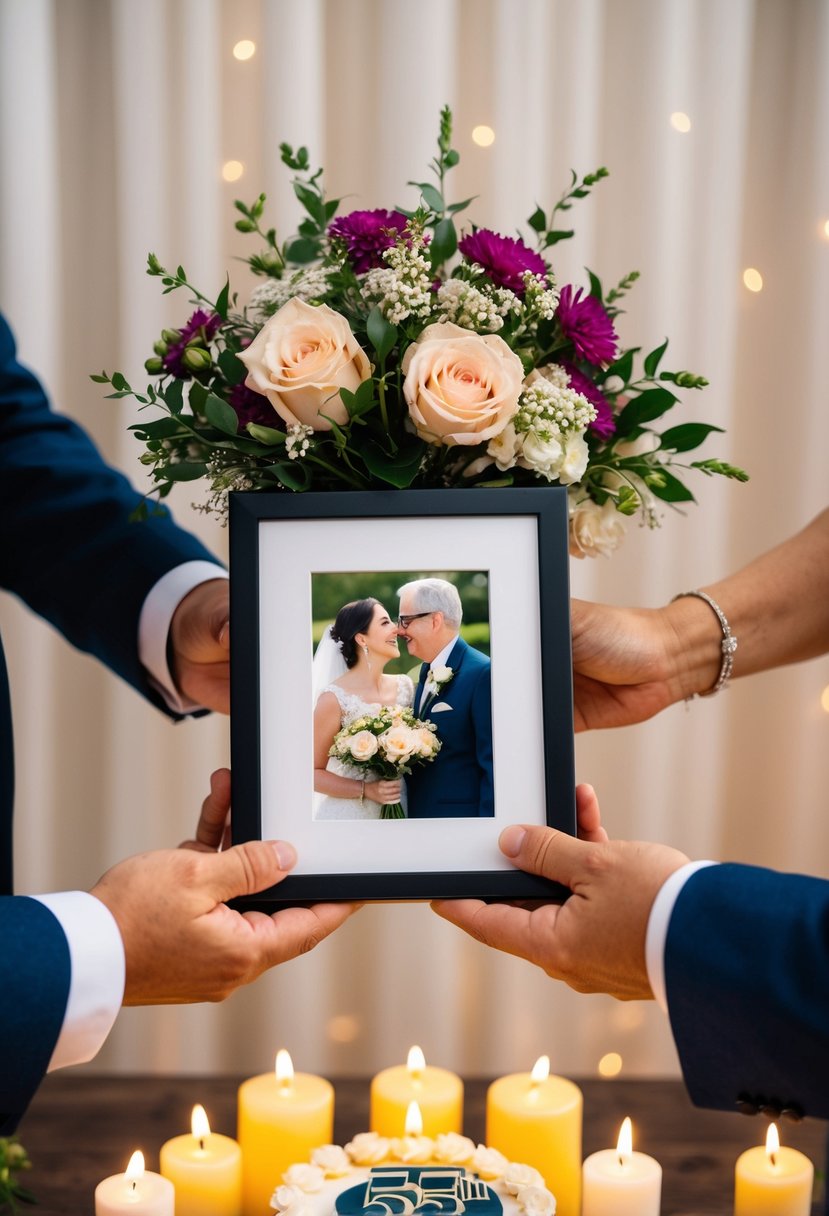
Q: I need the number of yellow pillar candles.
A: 5